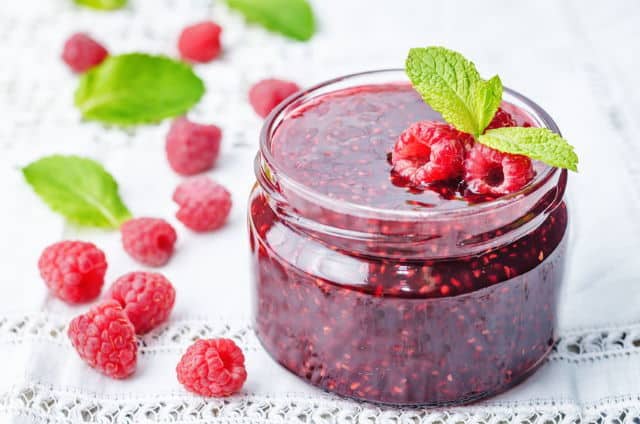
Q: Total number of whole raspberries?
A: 13